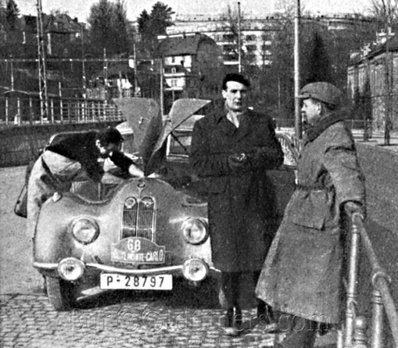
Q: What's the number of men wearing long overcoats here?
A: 2